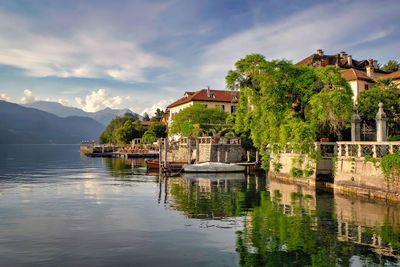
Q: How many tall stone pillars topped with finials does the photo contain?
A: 2